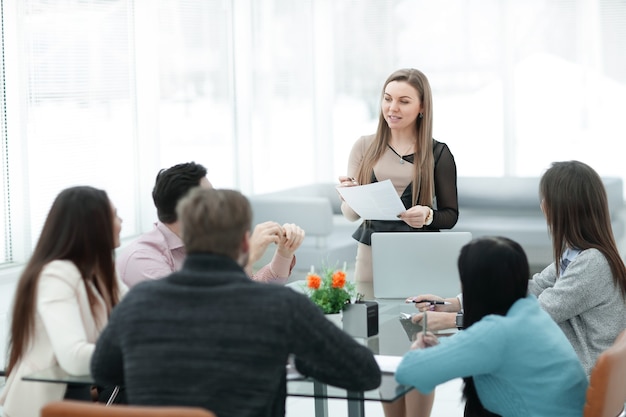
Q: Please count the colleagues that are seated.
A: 5